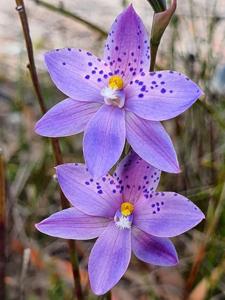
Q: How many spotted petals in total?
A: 6